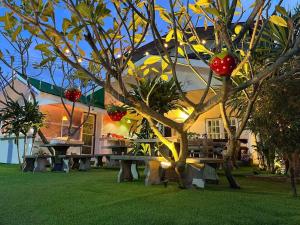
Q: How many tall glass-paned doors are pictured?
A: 1